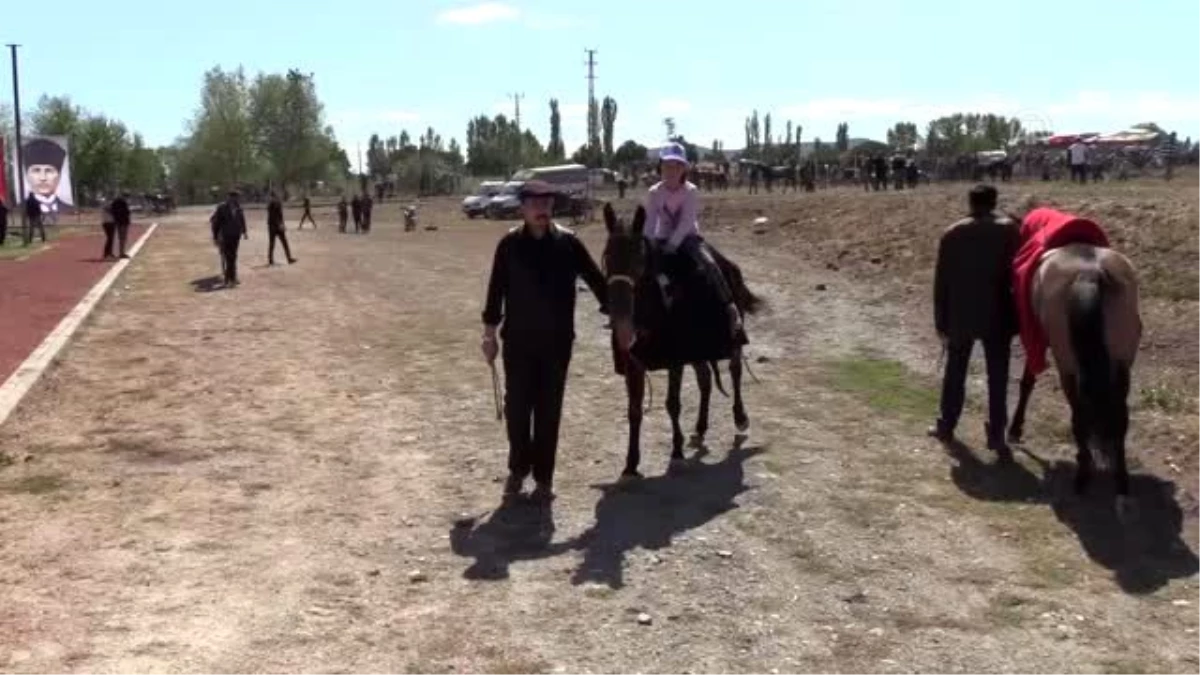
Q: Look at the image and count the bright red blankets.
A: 1